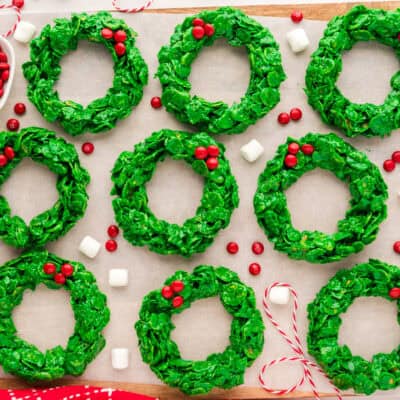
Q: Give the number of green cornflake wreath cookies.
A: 9